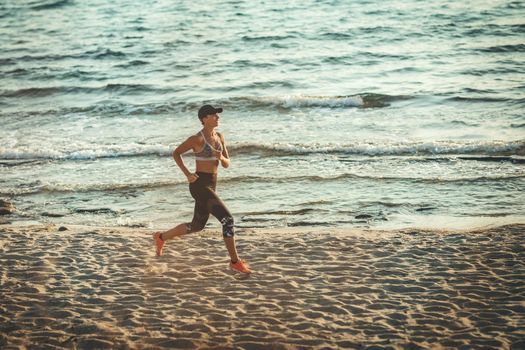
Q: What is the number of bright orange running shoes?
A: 2